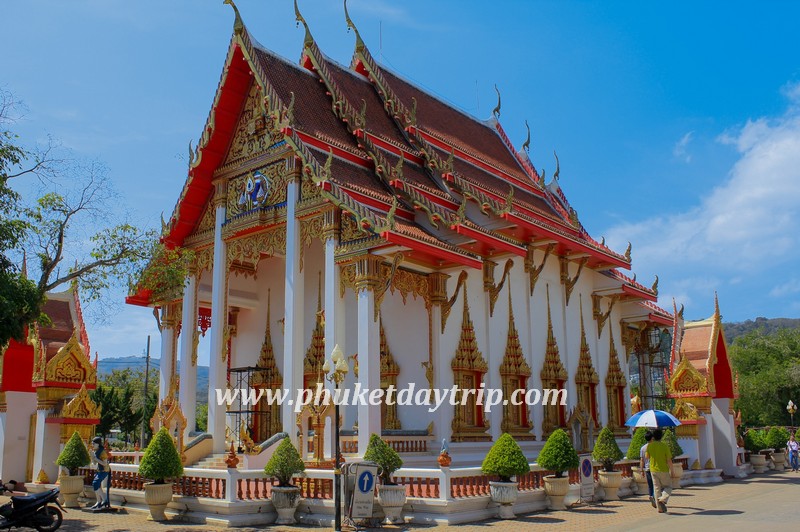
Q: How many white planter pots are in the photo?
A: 11